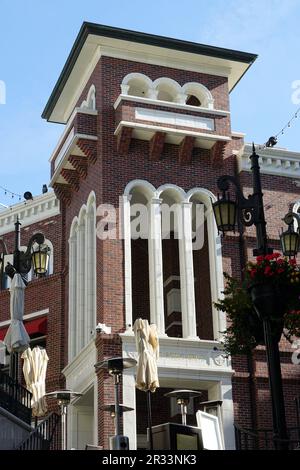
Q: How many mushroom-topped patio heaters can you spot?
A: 4